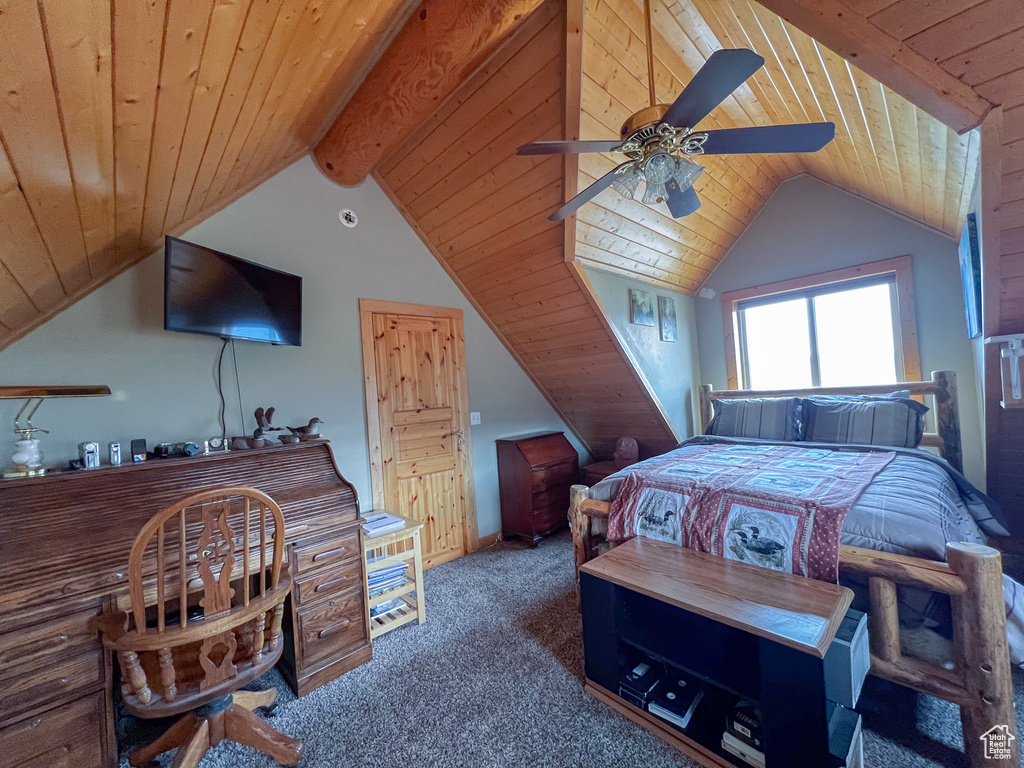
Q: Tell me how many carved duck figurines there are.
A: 4